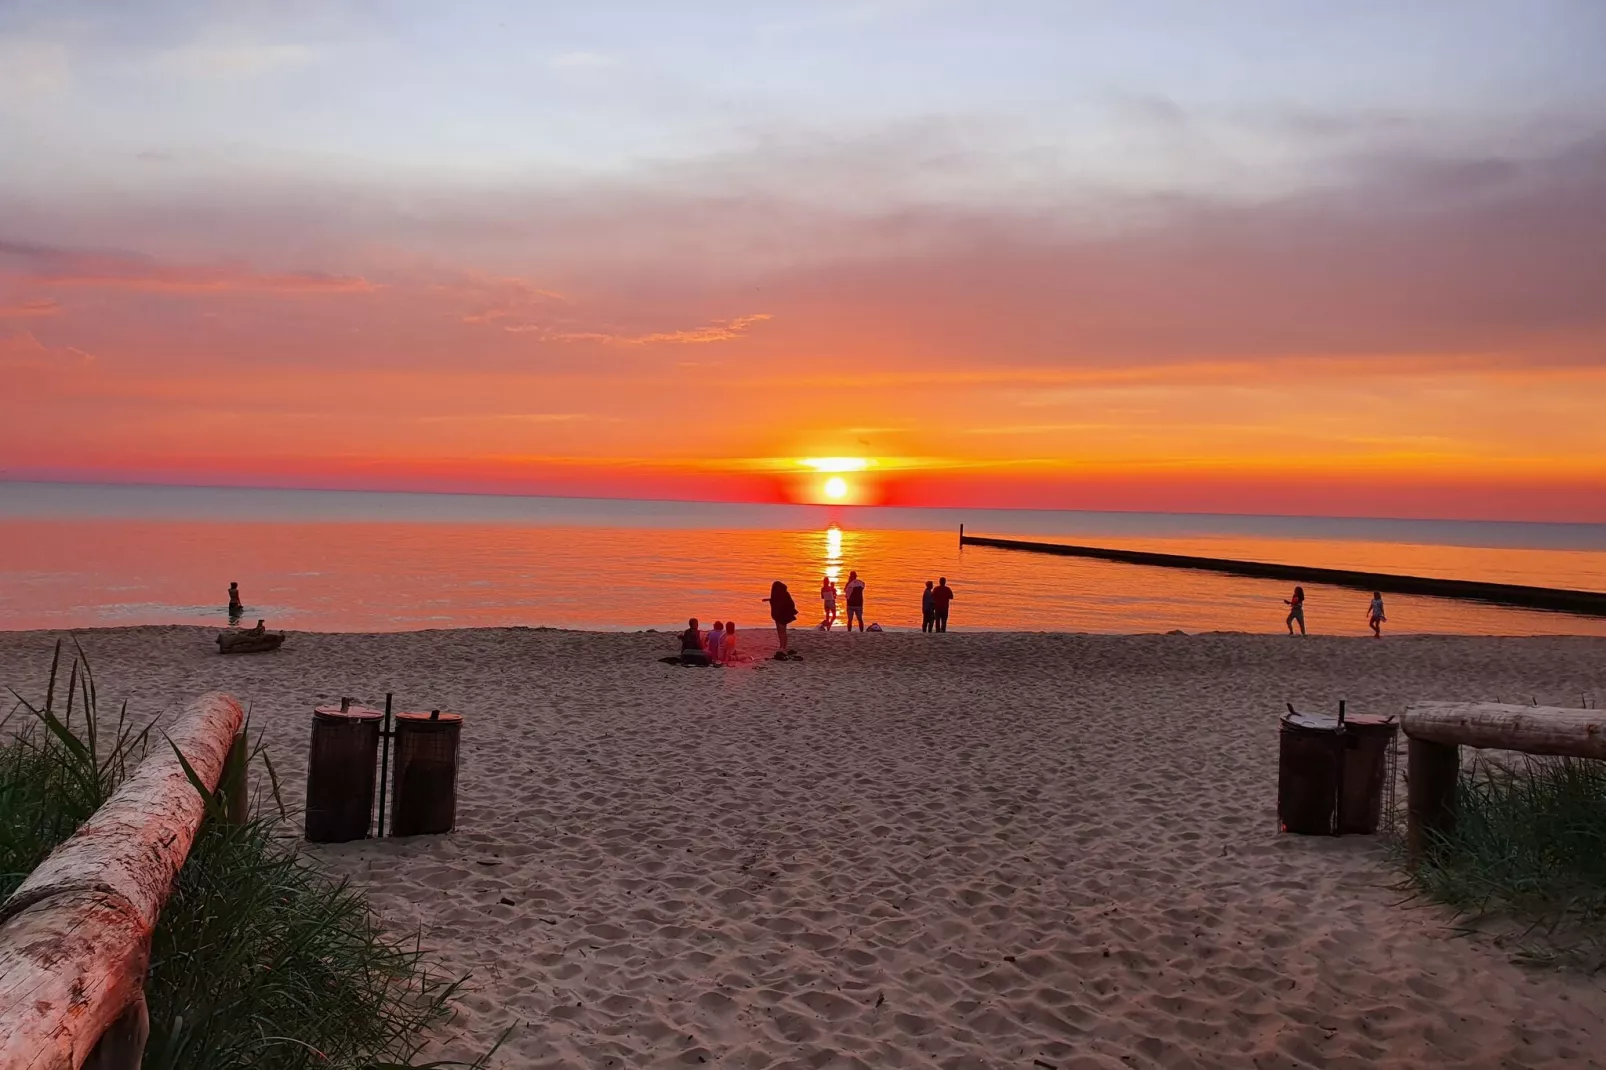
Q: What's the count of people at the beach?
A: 11